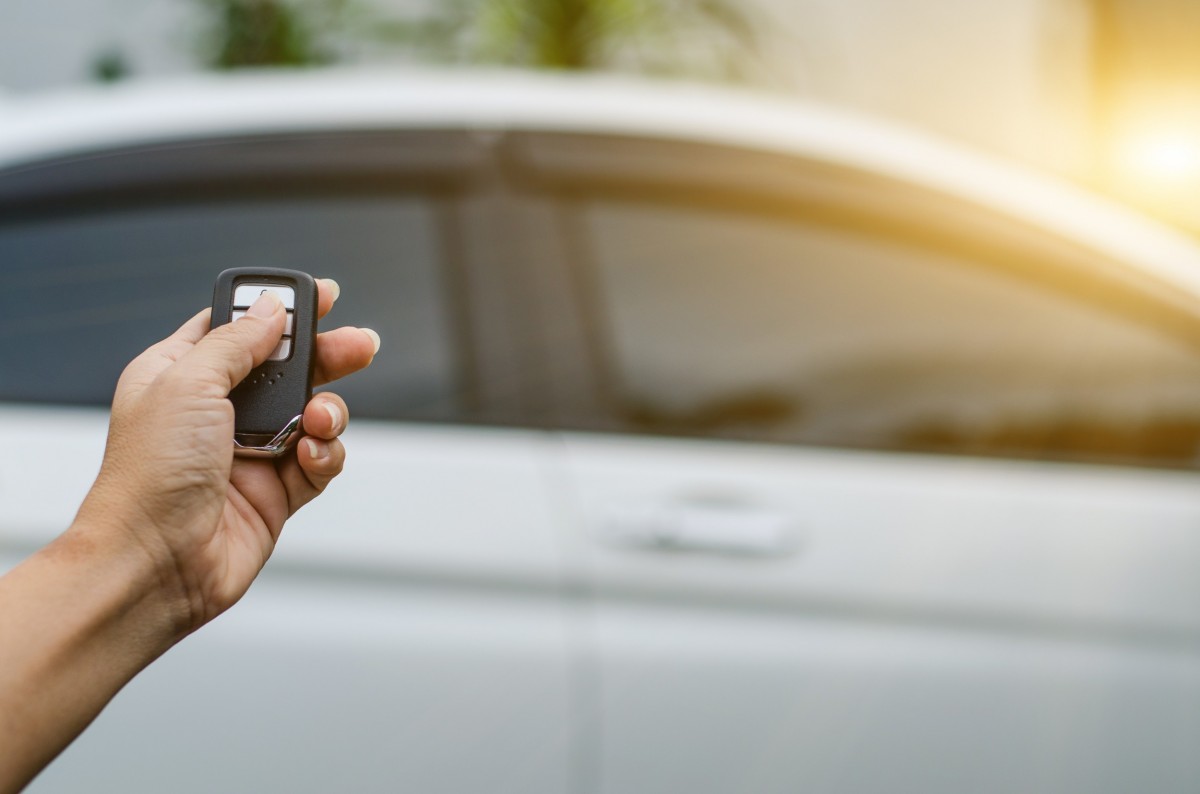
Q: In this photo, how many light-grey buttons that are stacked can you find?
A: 3